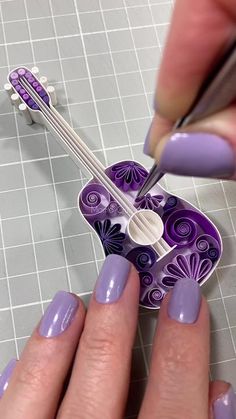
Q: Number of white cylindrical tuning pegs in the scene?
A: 6